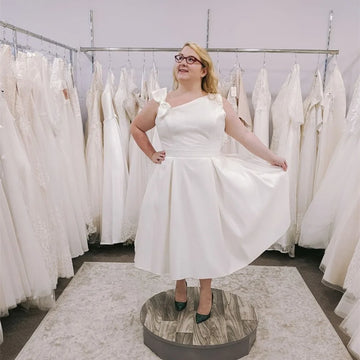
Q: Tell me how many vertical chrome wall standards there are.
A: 3